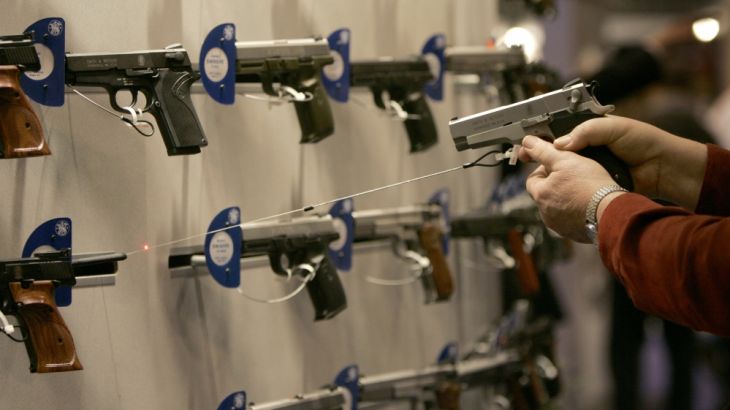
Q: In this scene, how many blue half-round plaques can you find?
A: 11